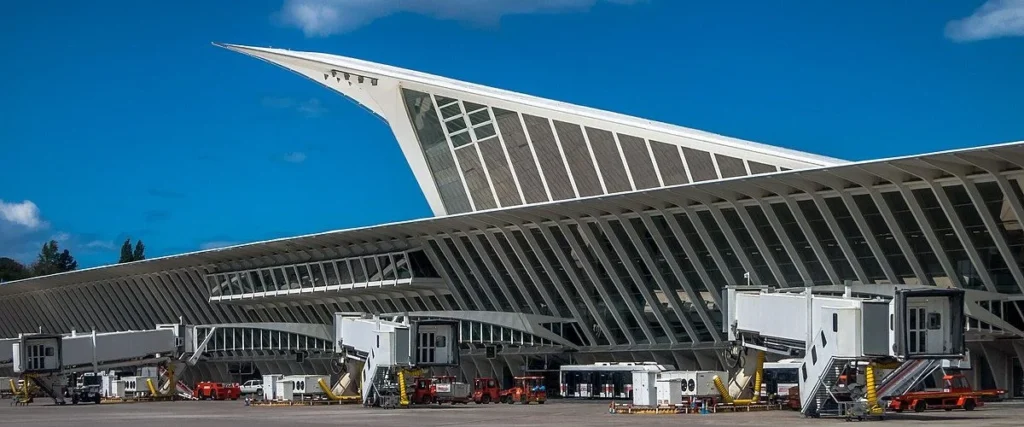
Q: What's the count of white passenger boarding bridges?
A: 3